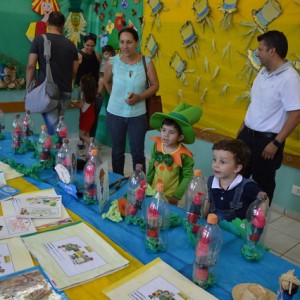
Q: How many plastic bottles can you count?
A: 12